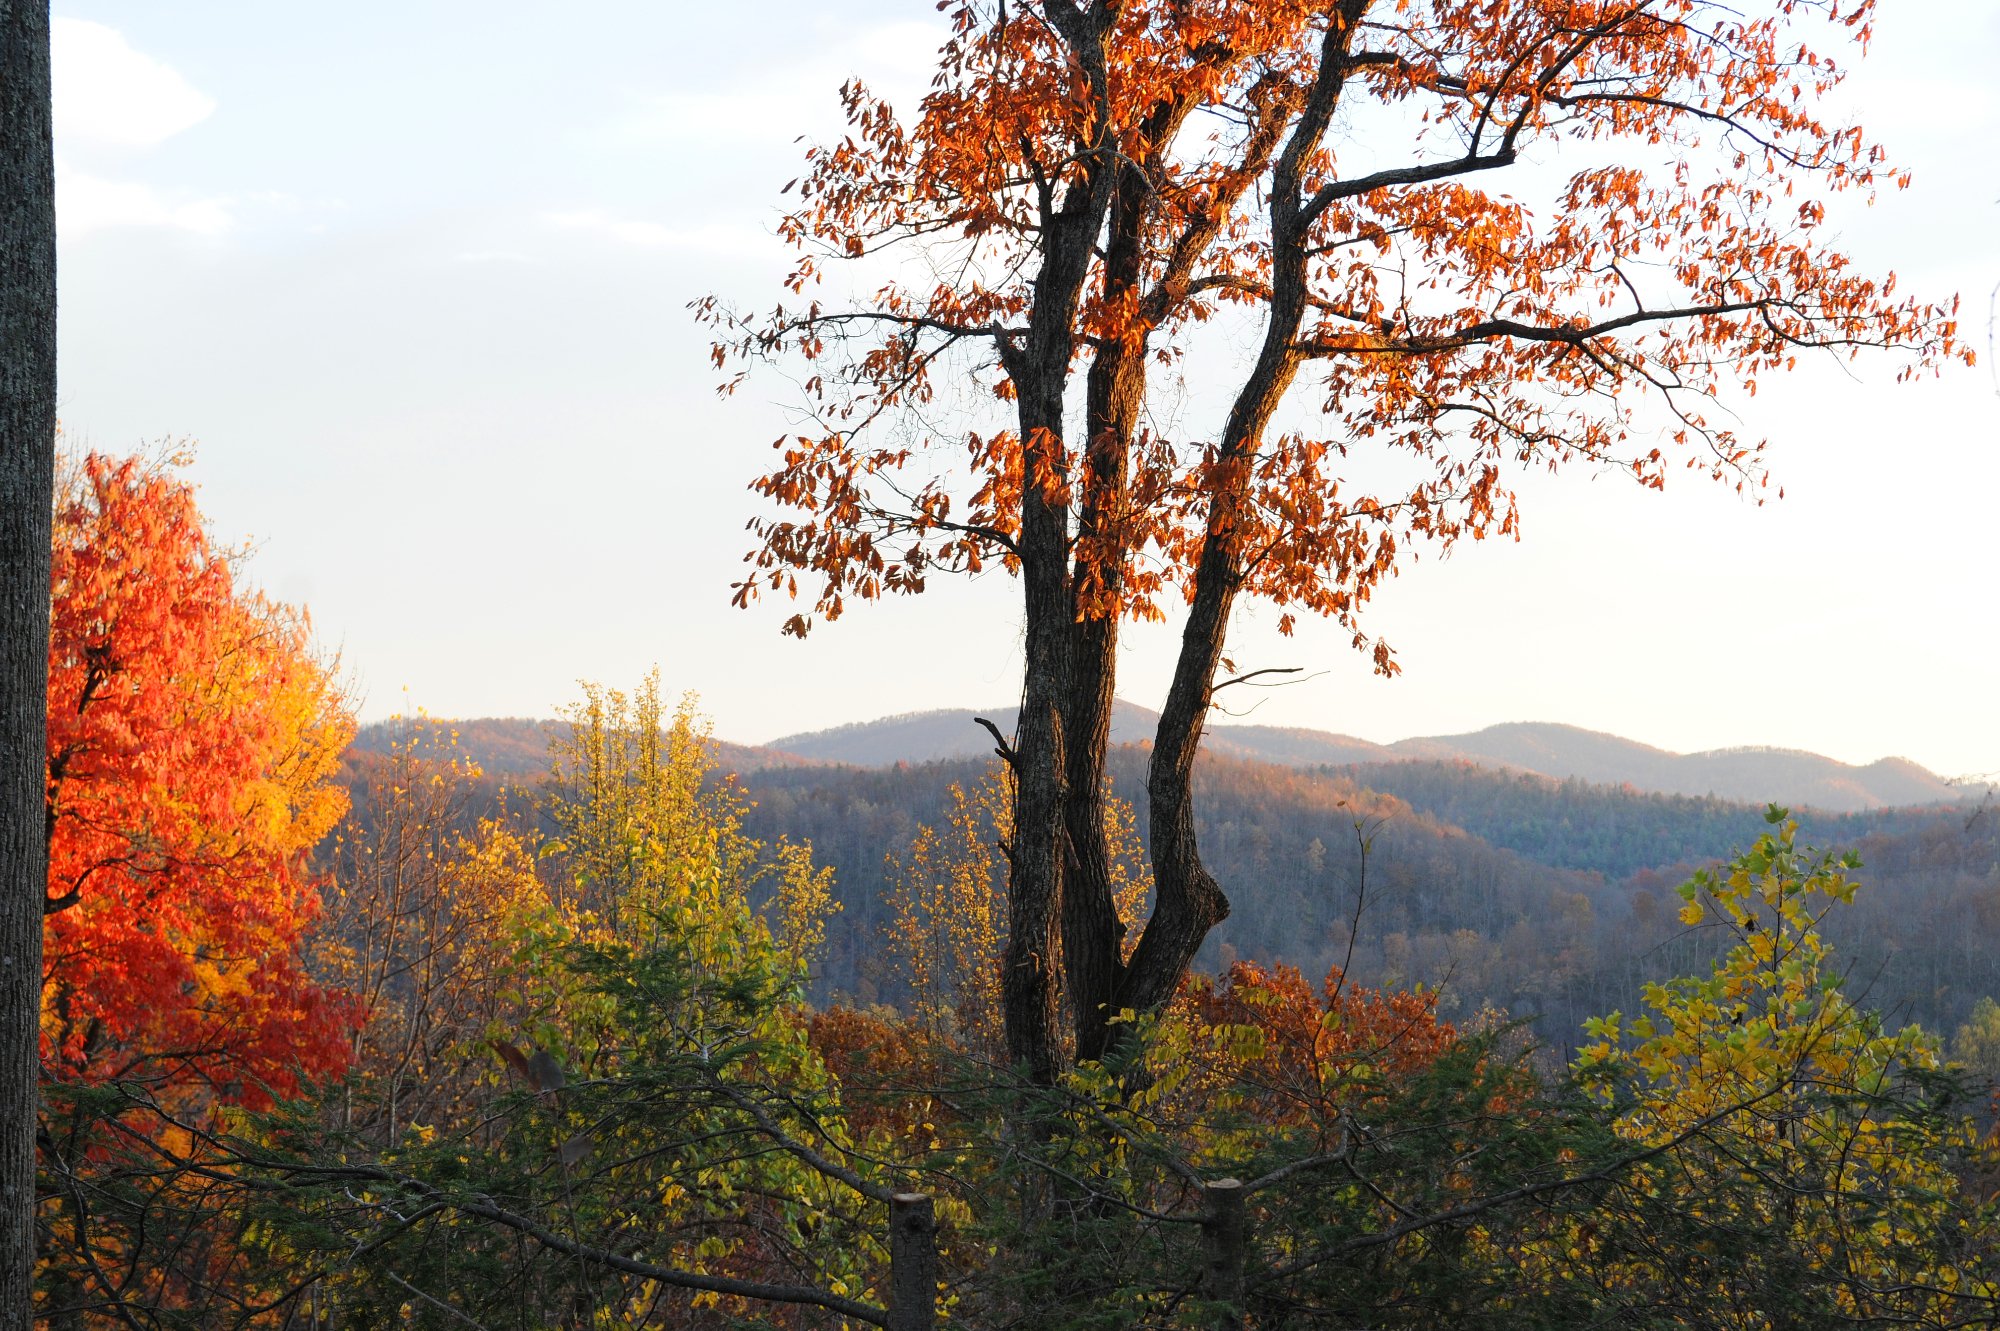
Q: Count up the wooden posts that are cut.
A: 2